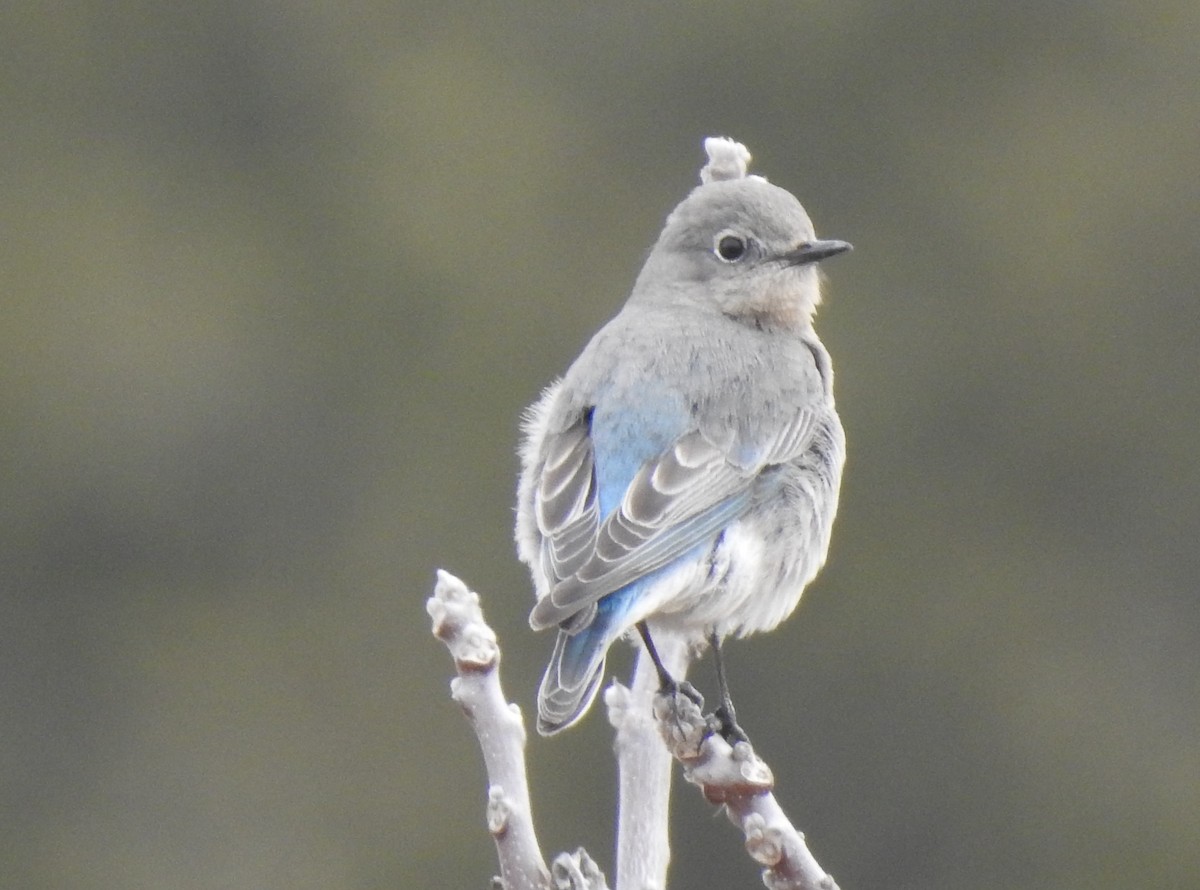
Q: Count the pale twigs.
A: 3